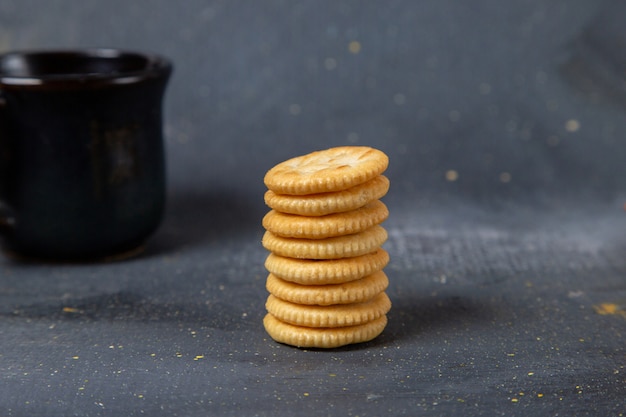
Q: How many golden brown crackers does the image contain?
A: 8